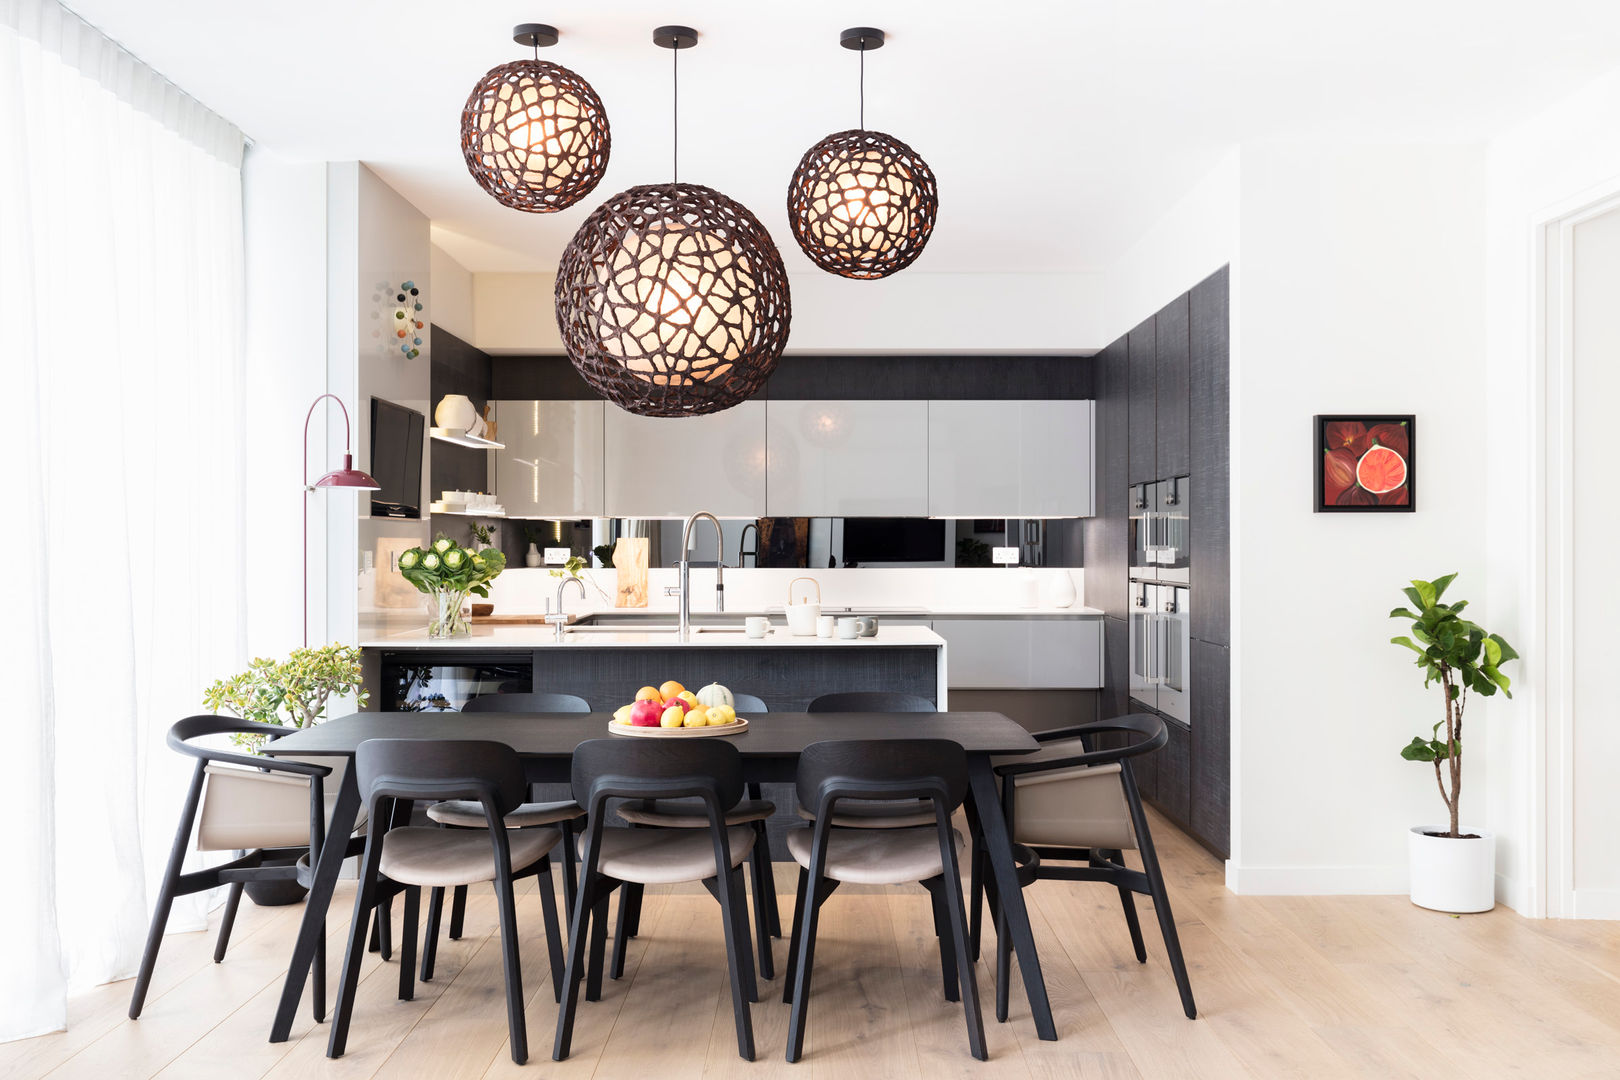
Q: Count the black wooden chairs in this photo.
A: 8